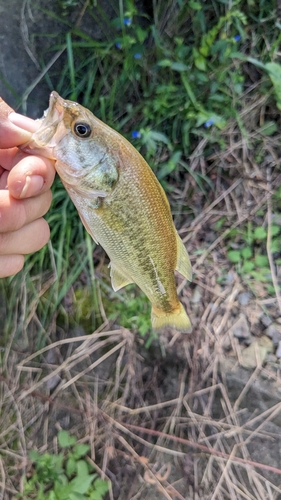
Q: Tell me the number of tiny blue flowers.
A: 6